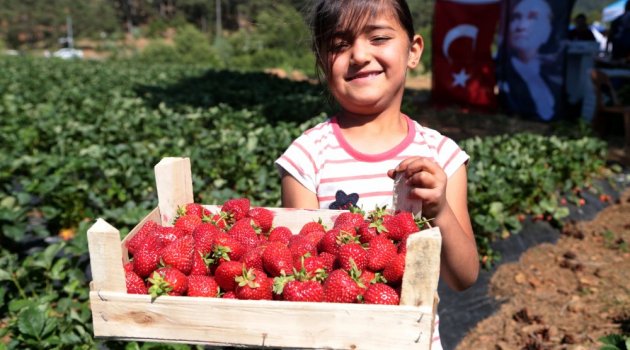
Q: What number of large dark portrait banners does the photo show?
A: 1